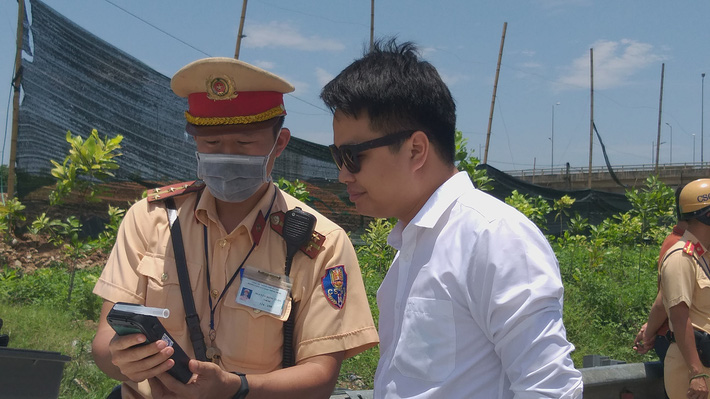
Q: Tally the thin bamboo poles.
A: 6